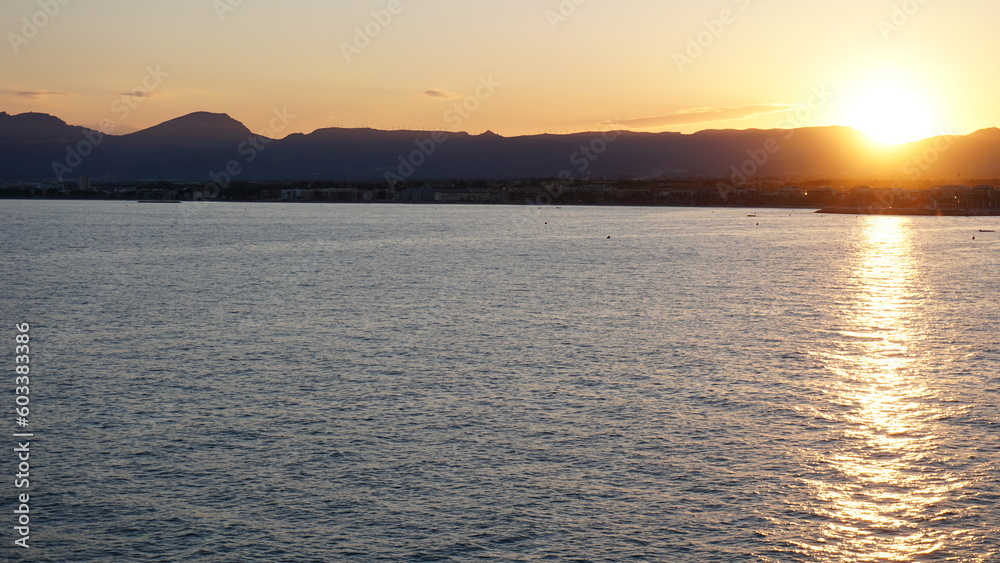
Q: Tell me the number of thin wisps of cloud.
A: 4